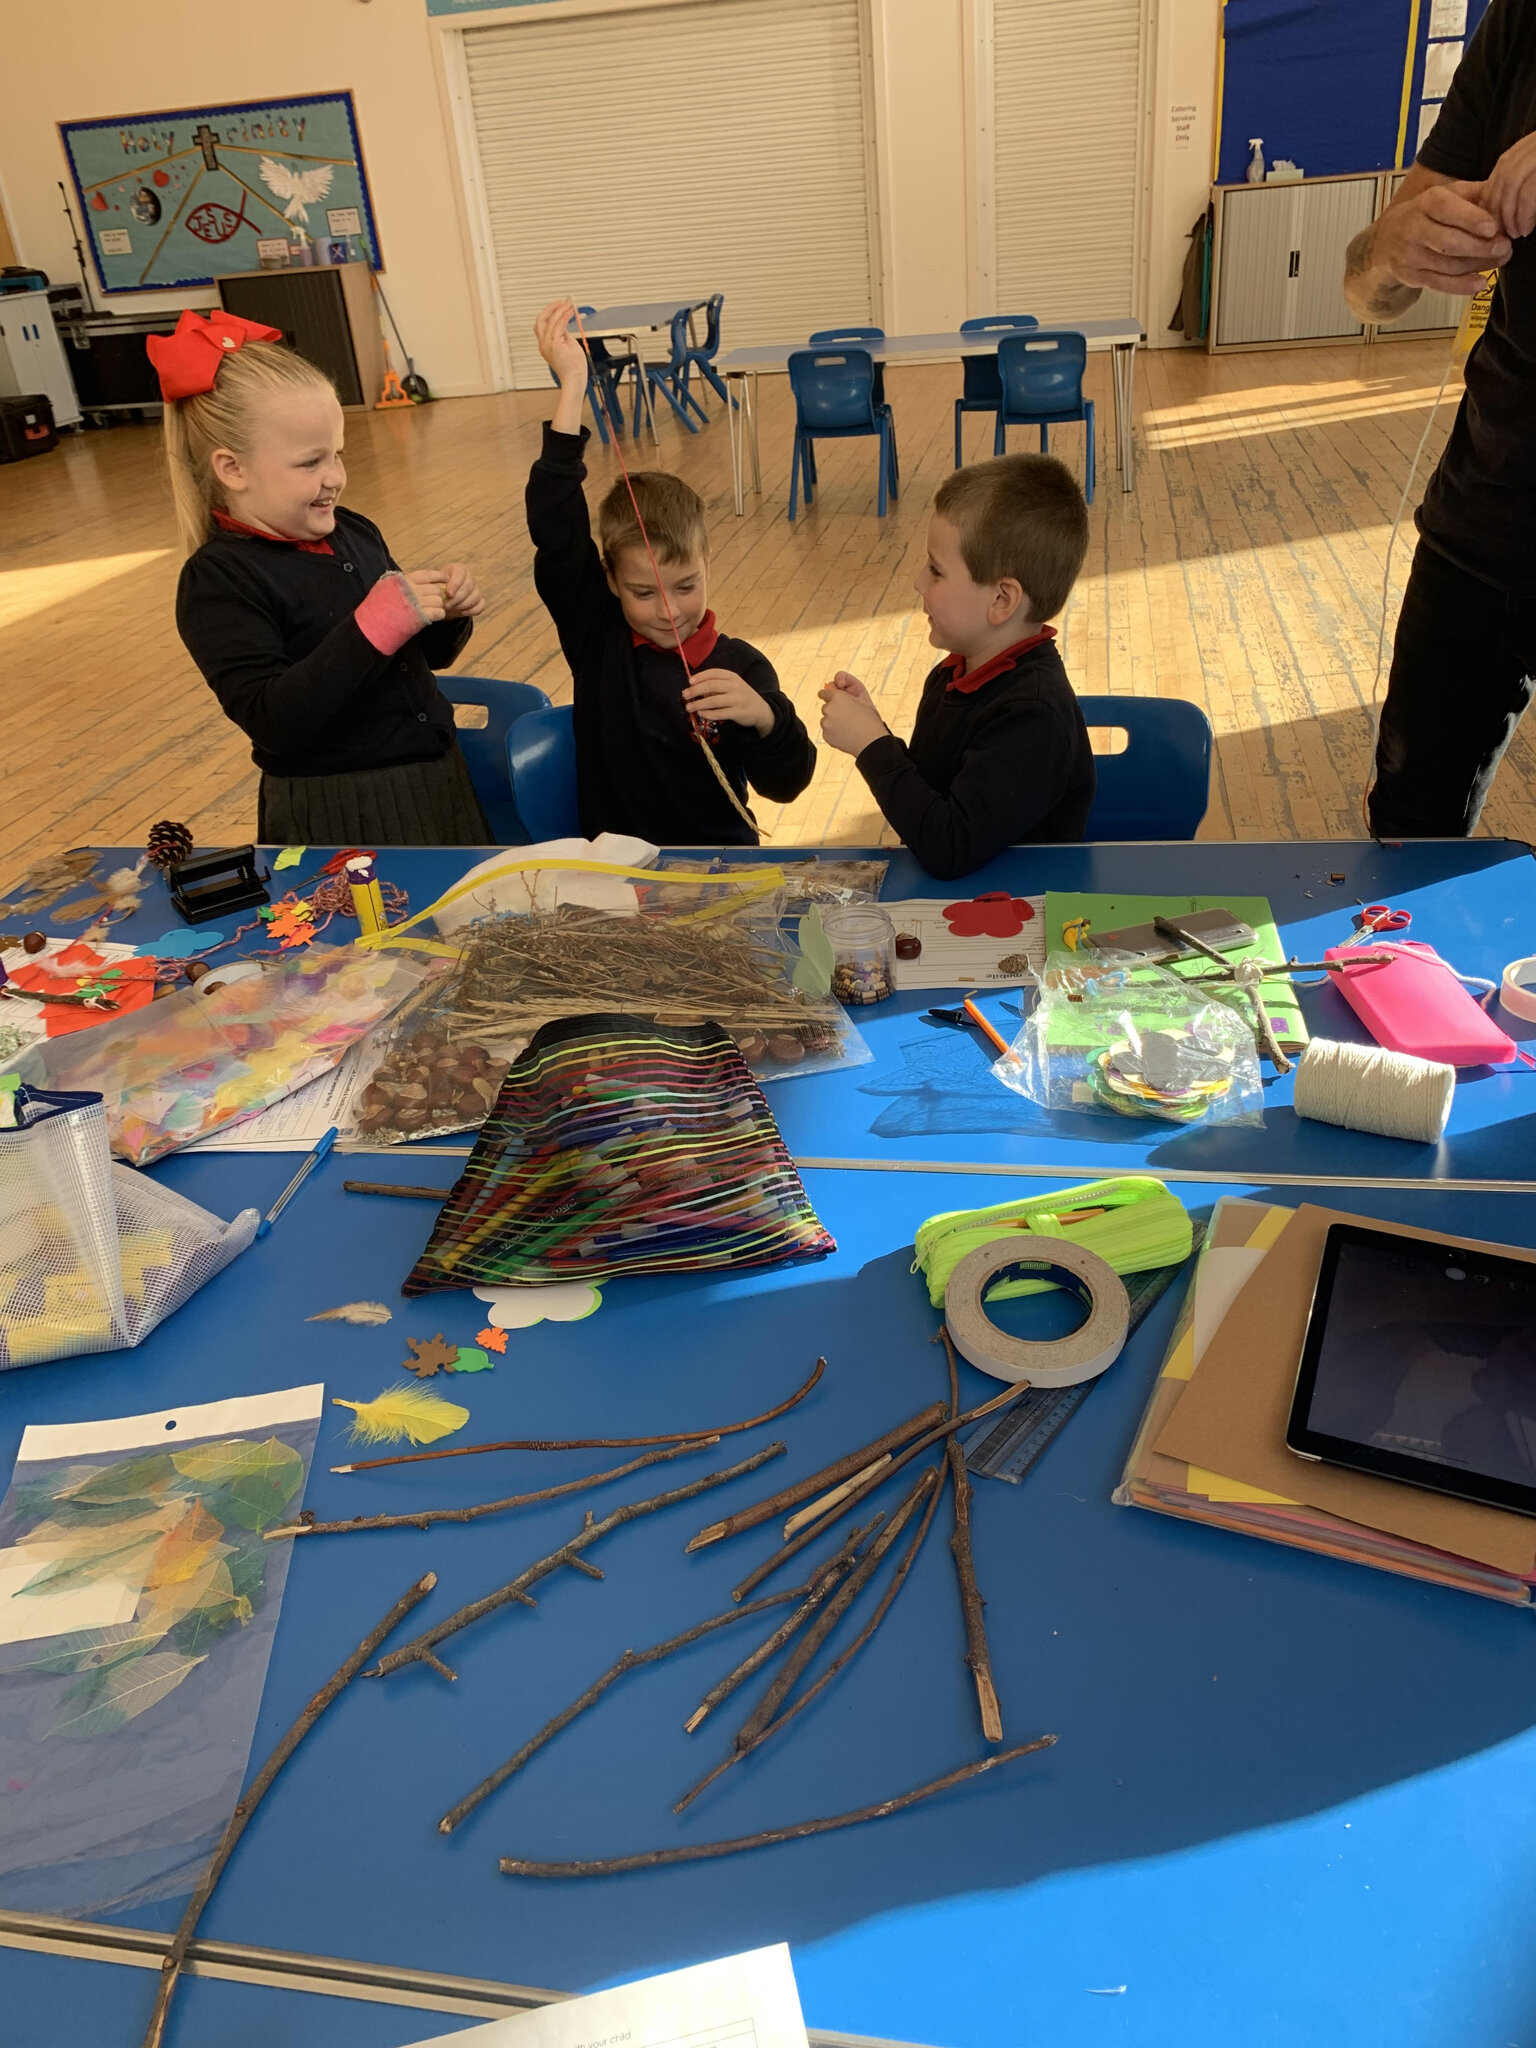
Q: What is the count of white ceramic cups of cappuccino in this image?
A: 0